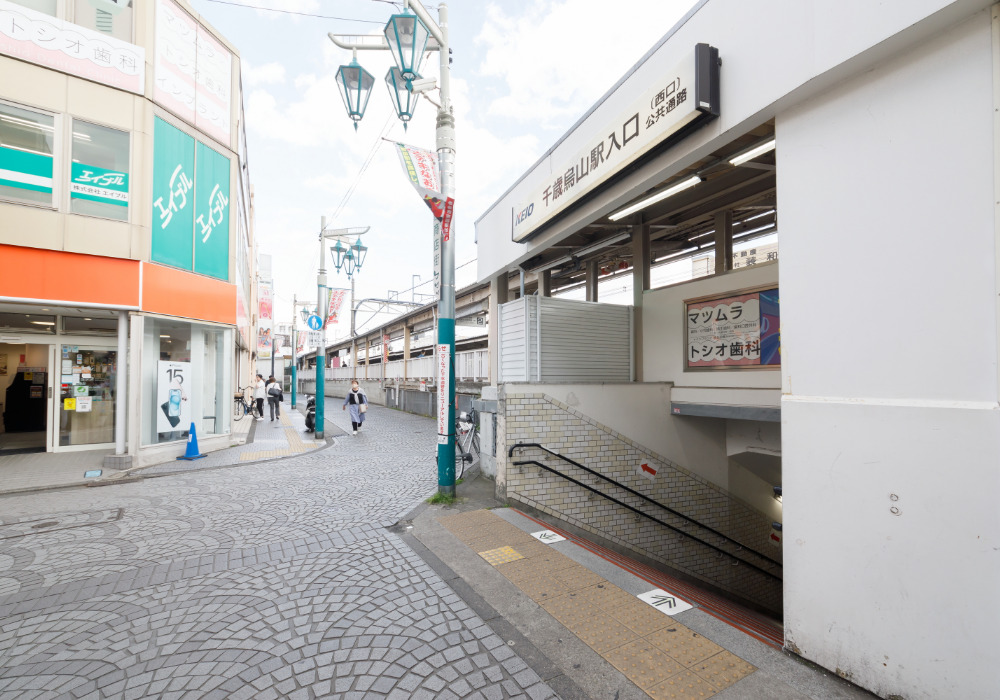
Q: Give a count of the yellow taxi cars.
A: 0